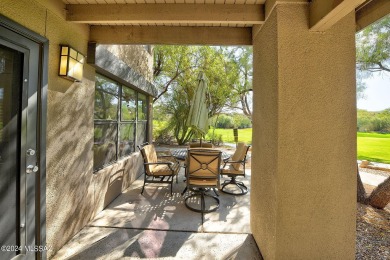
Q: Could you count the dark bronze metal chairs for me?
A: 4